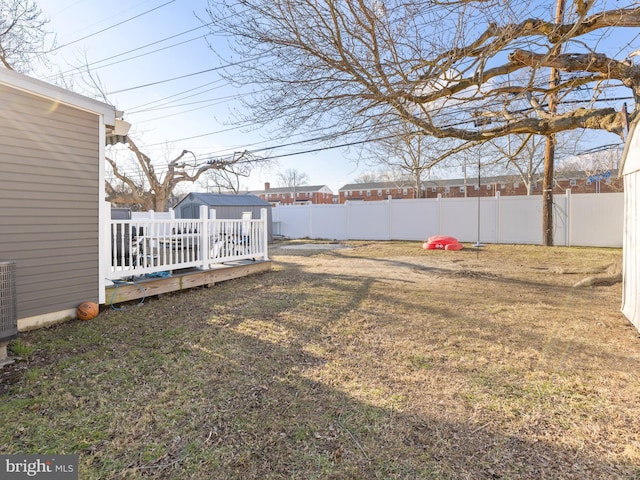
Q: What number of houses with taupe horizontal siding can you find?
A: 1